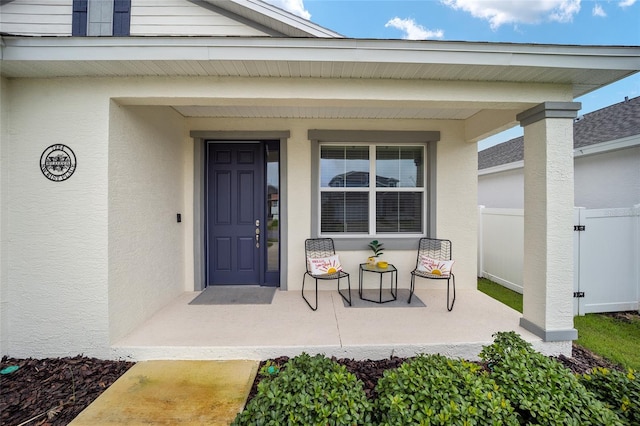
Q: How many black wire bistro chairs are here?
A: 2